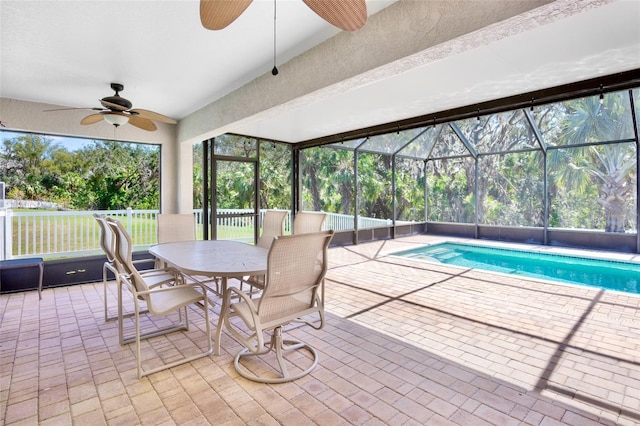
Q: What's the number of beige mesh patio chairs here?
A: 6